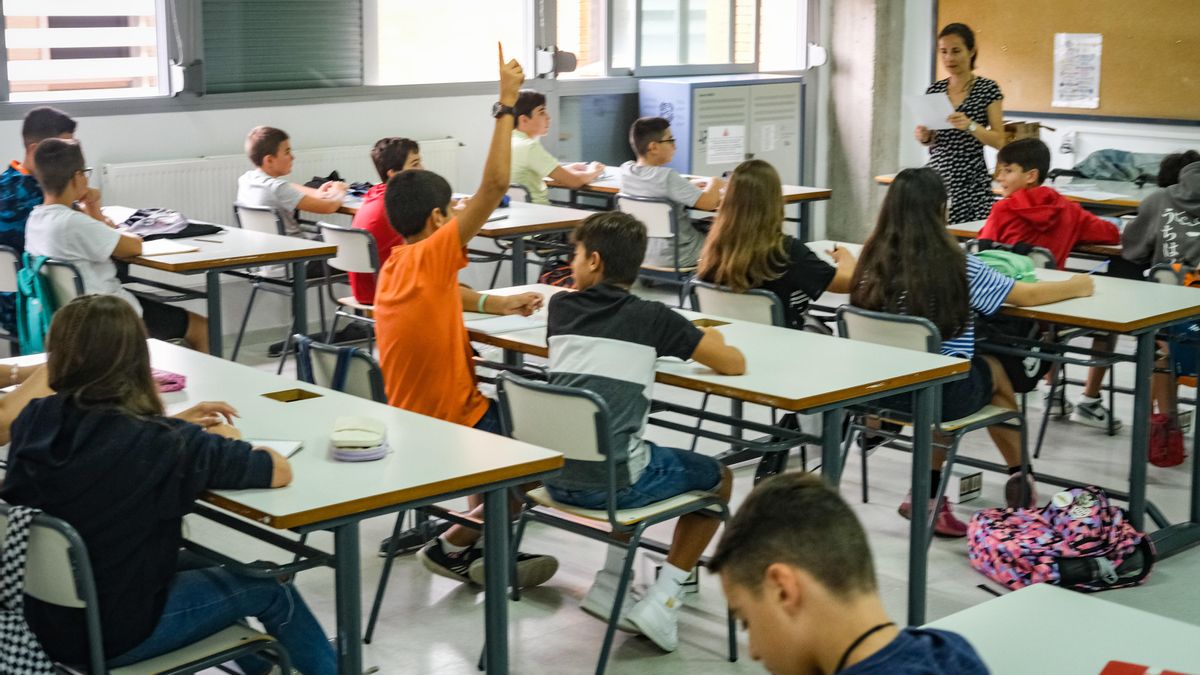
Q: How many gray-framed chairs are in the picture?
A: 13